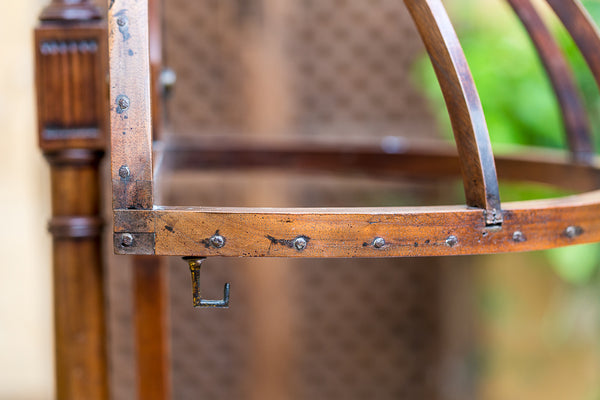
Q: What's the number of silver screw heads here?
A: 10